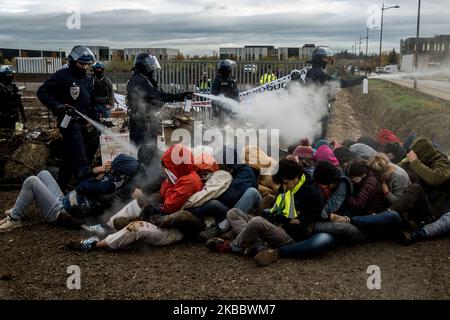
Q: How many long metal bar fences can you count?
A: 1